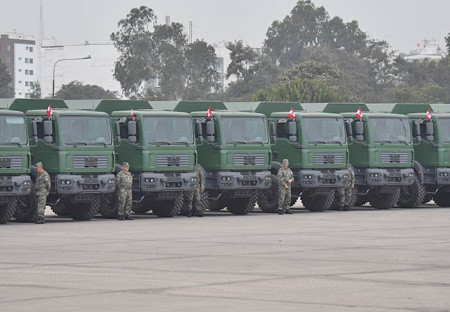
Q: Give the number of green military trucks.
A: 7